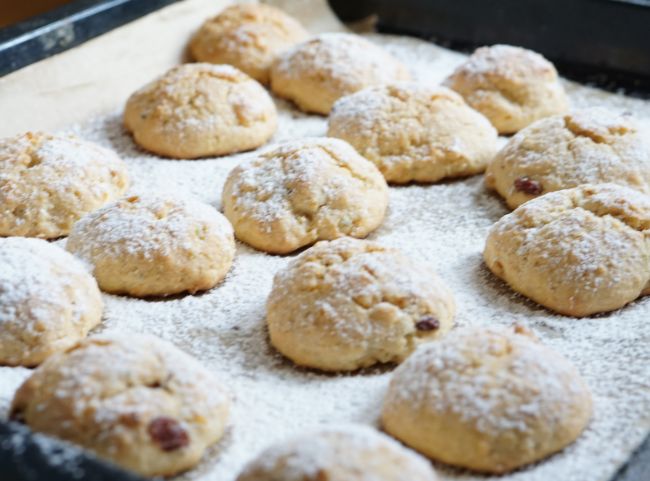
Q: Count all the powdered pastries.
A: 15